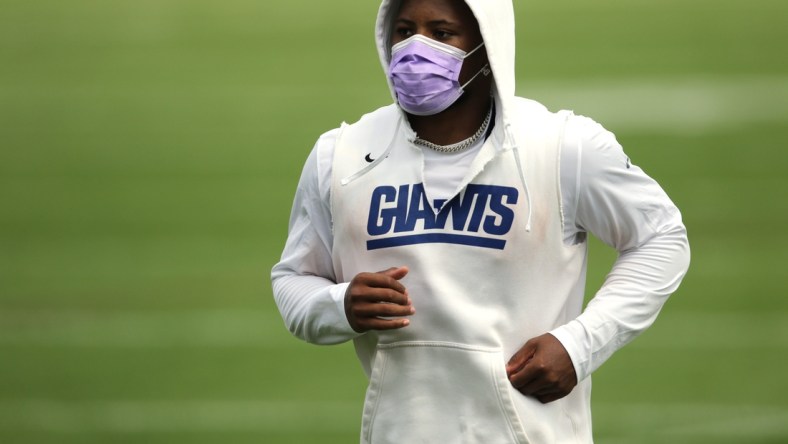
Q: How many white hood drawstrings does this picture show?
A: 2